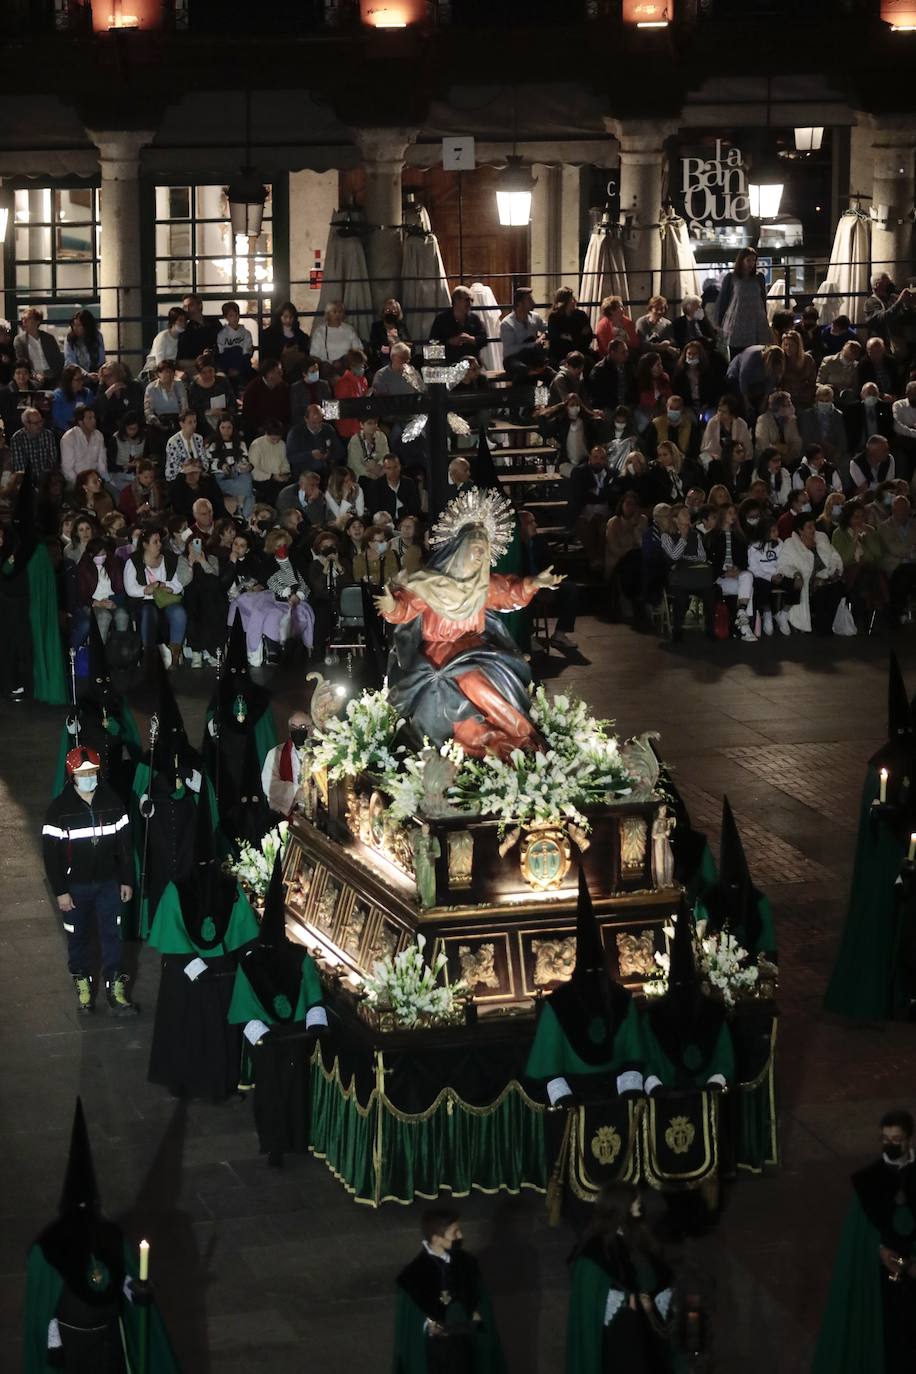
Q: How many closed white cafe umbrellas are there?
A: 5